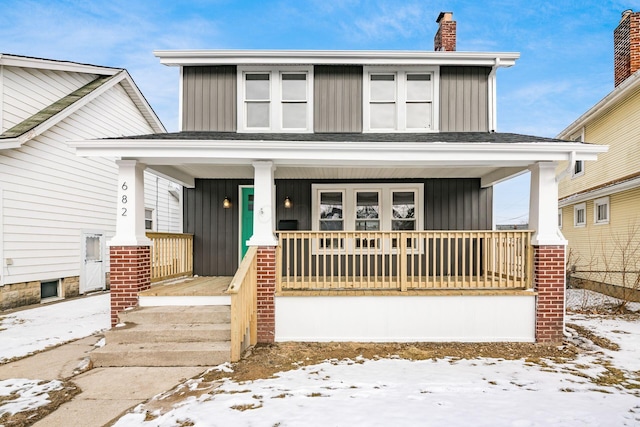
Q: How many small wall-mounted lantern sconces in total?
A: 2